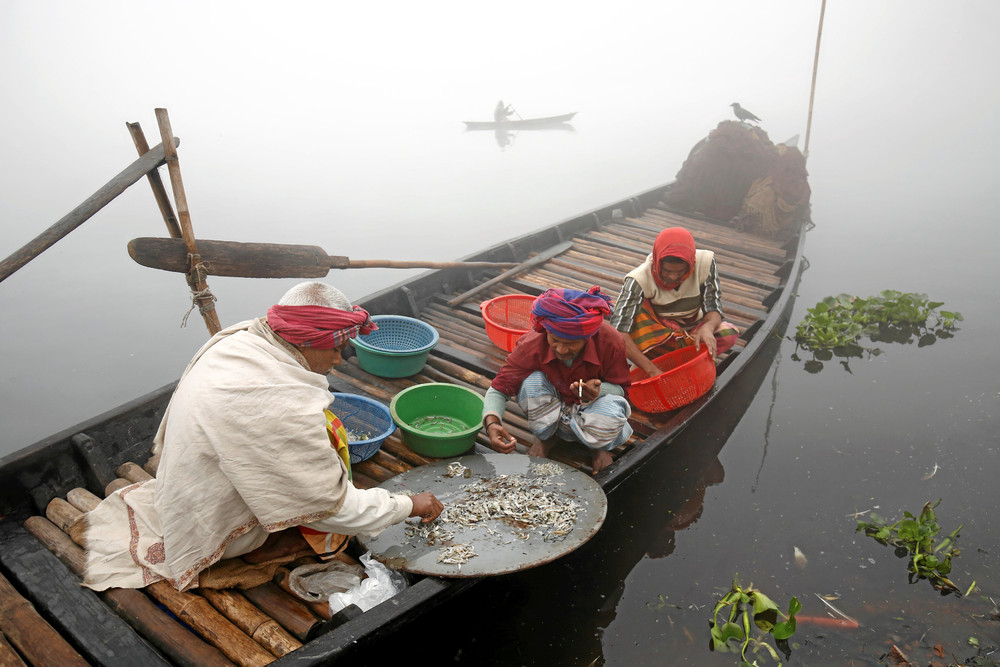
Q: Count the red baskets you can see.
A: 2